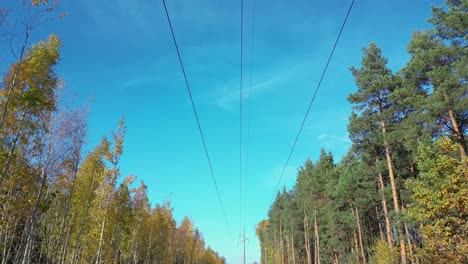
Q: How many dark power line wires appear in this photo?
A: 4